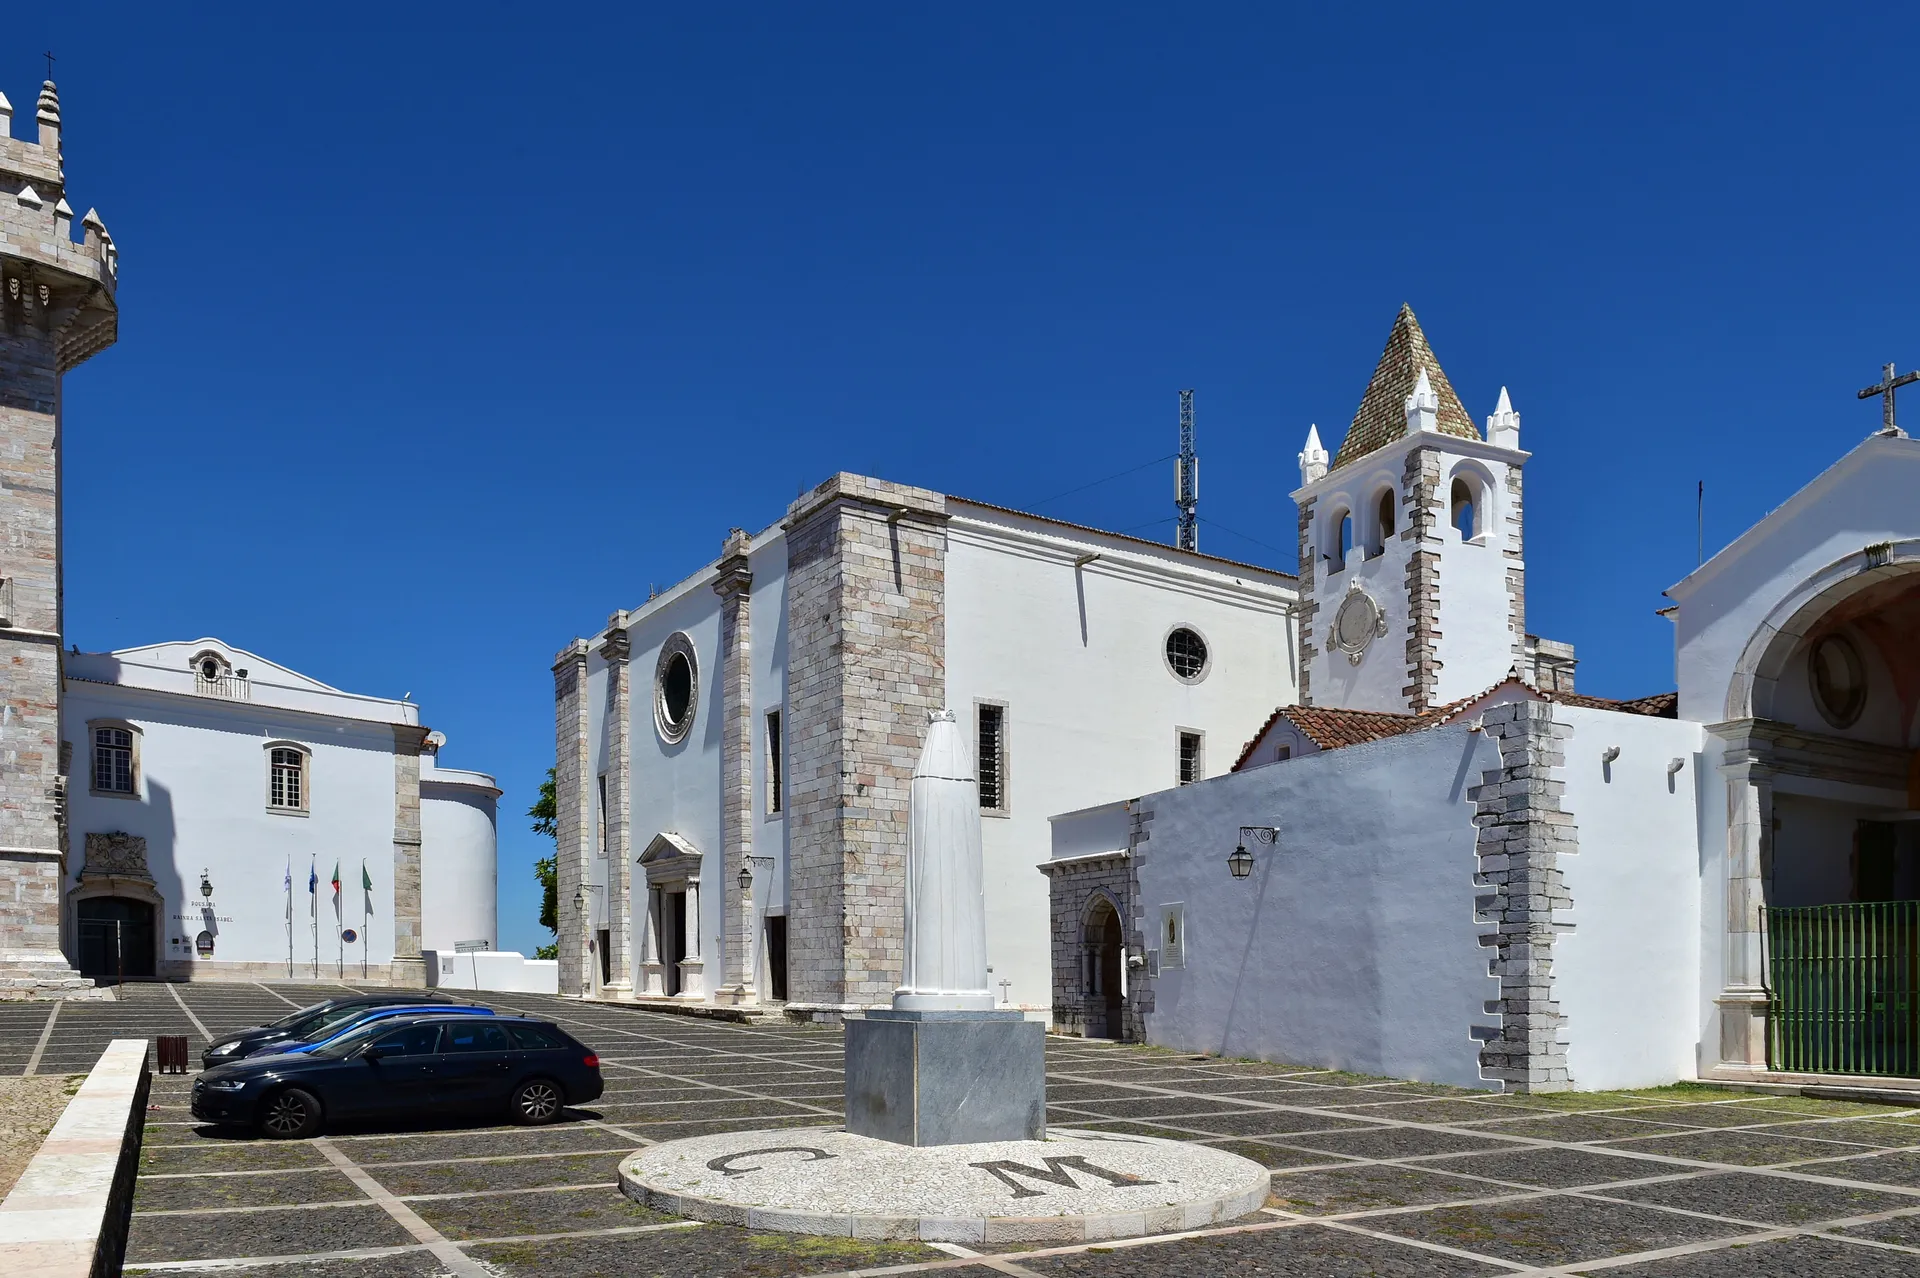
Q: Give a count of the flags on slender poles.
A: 4